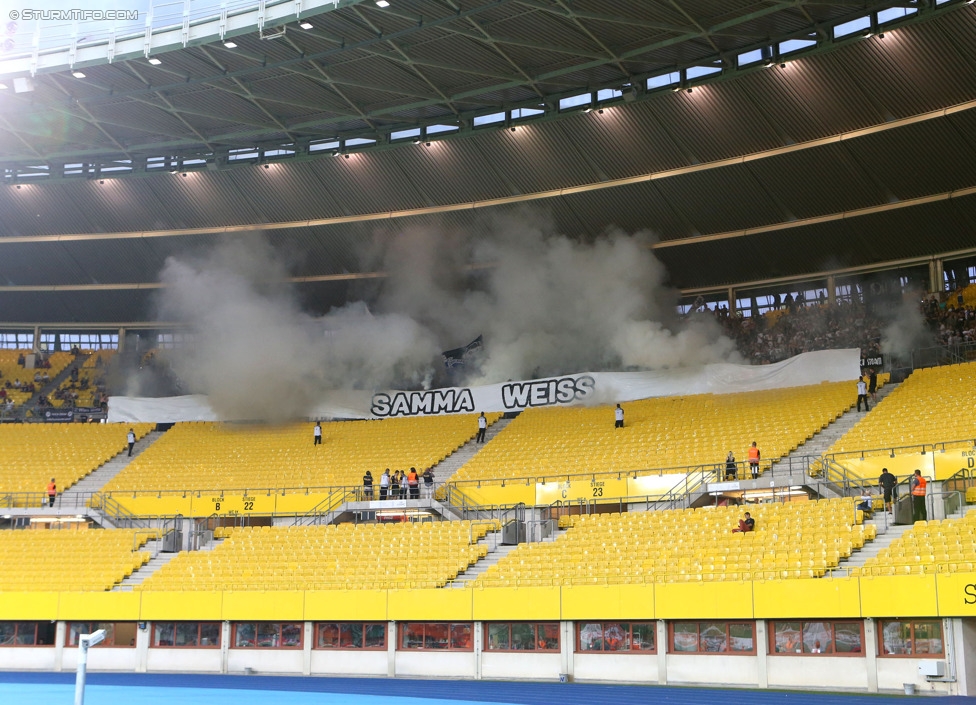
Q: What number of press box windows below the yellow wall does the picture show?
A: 11